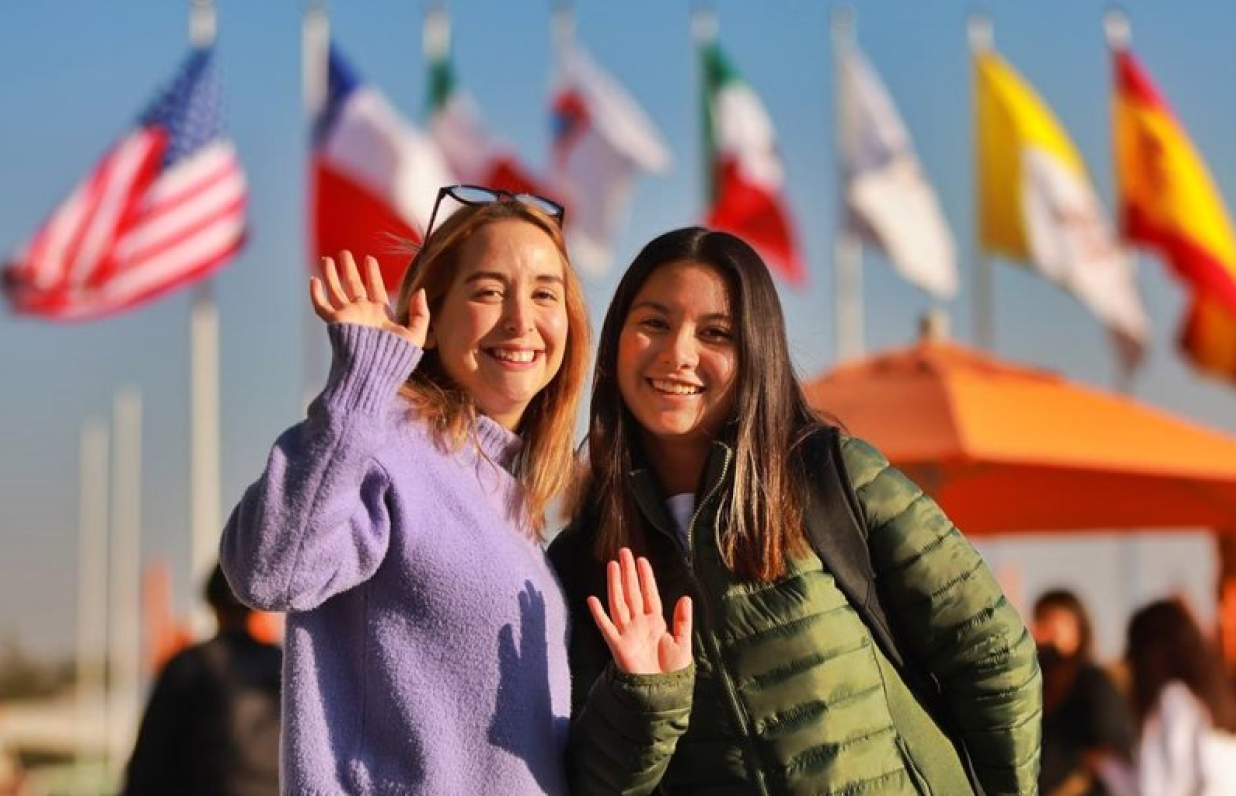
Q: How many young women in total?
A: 2